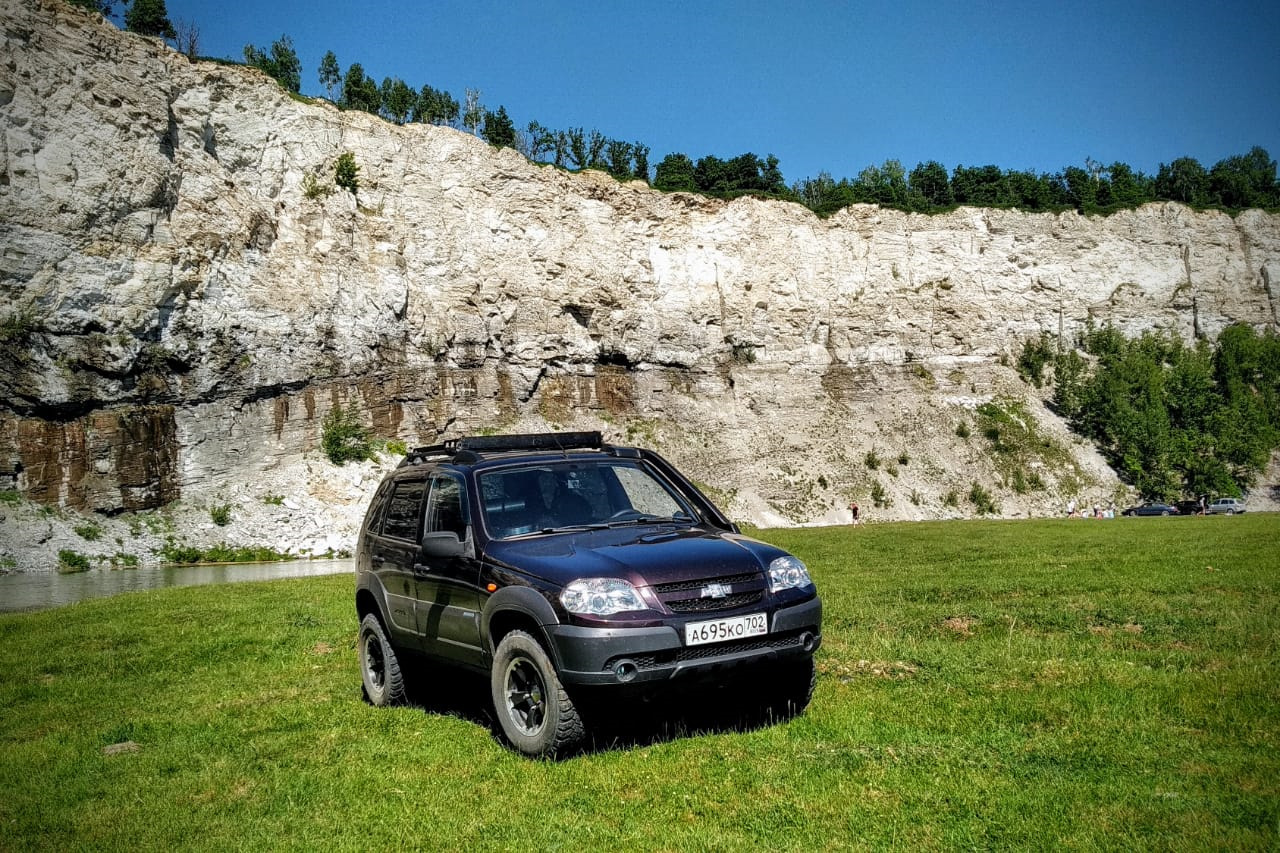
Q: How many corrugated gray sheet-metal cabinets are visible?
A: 0